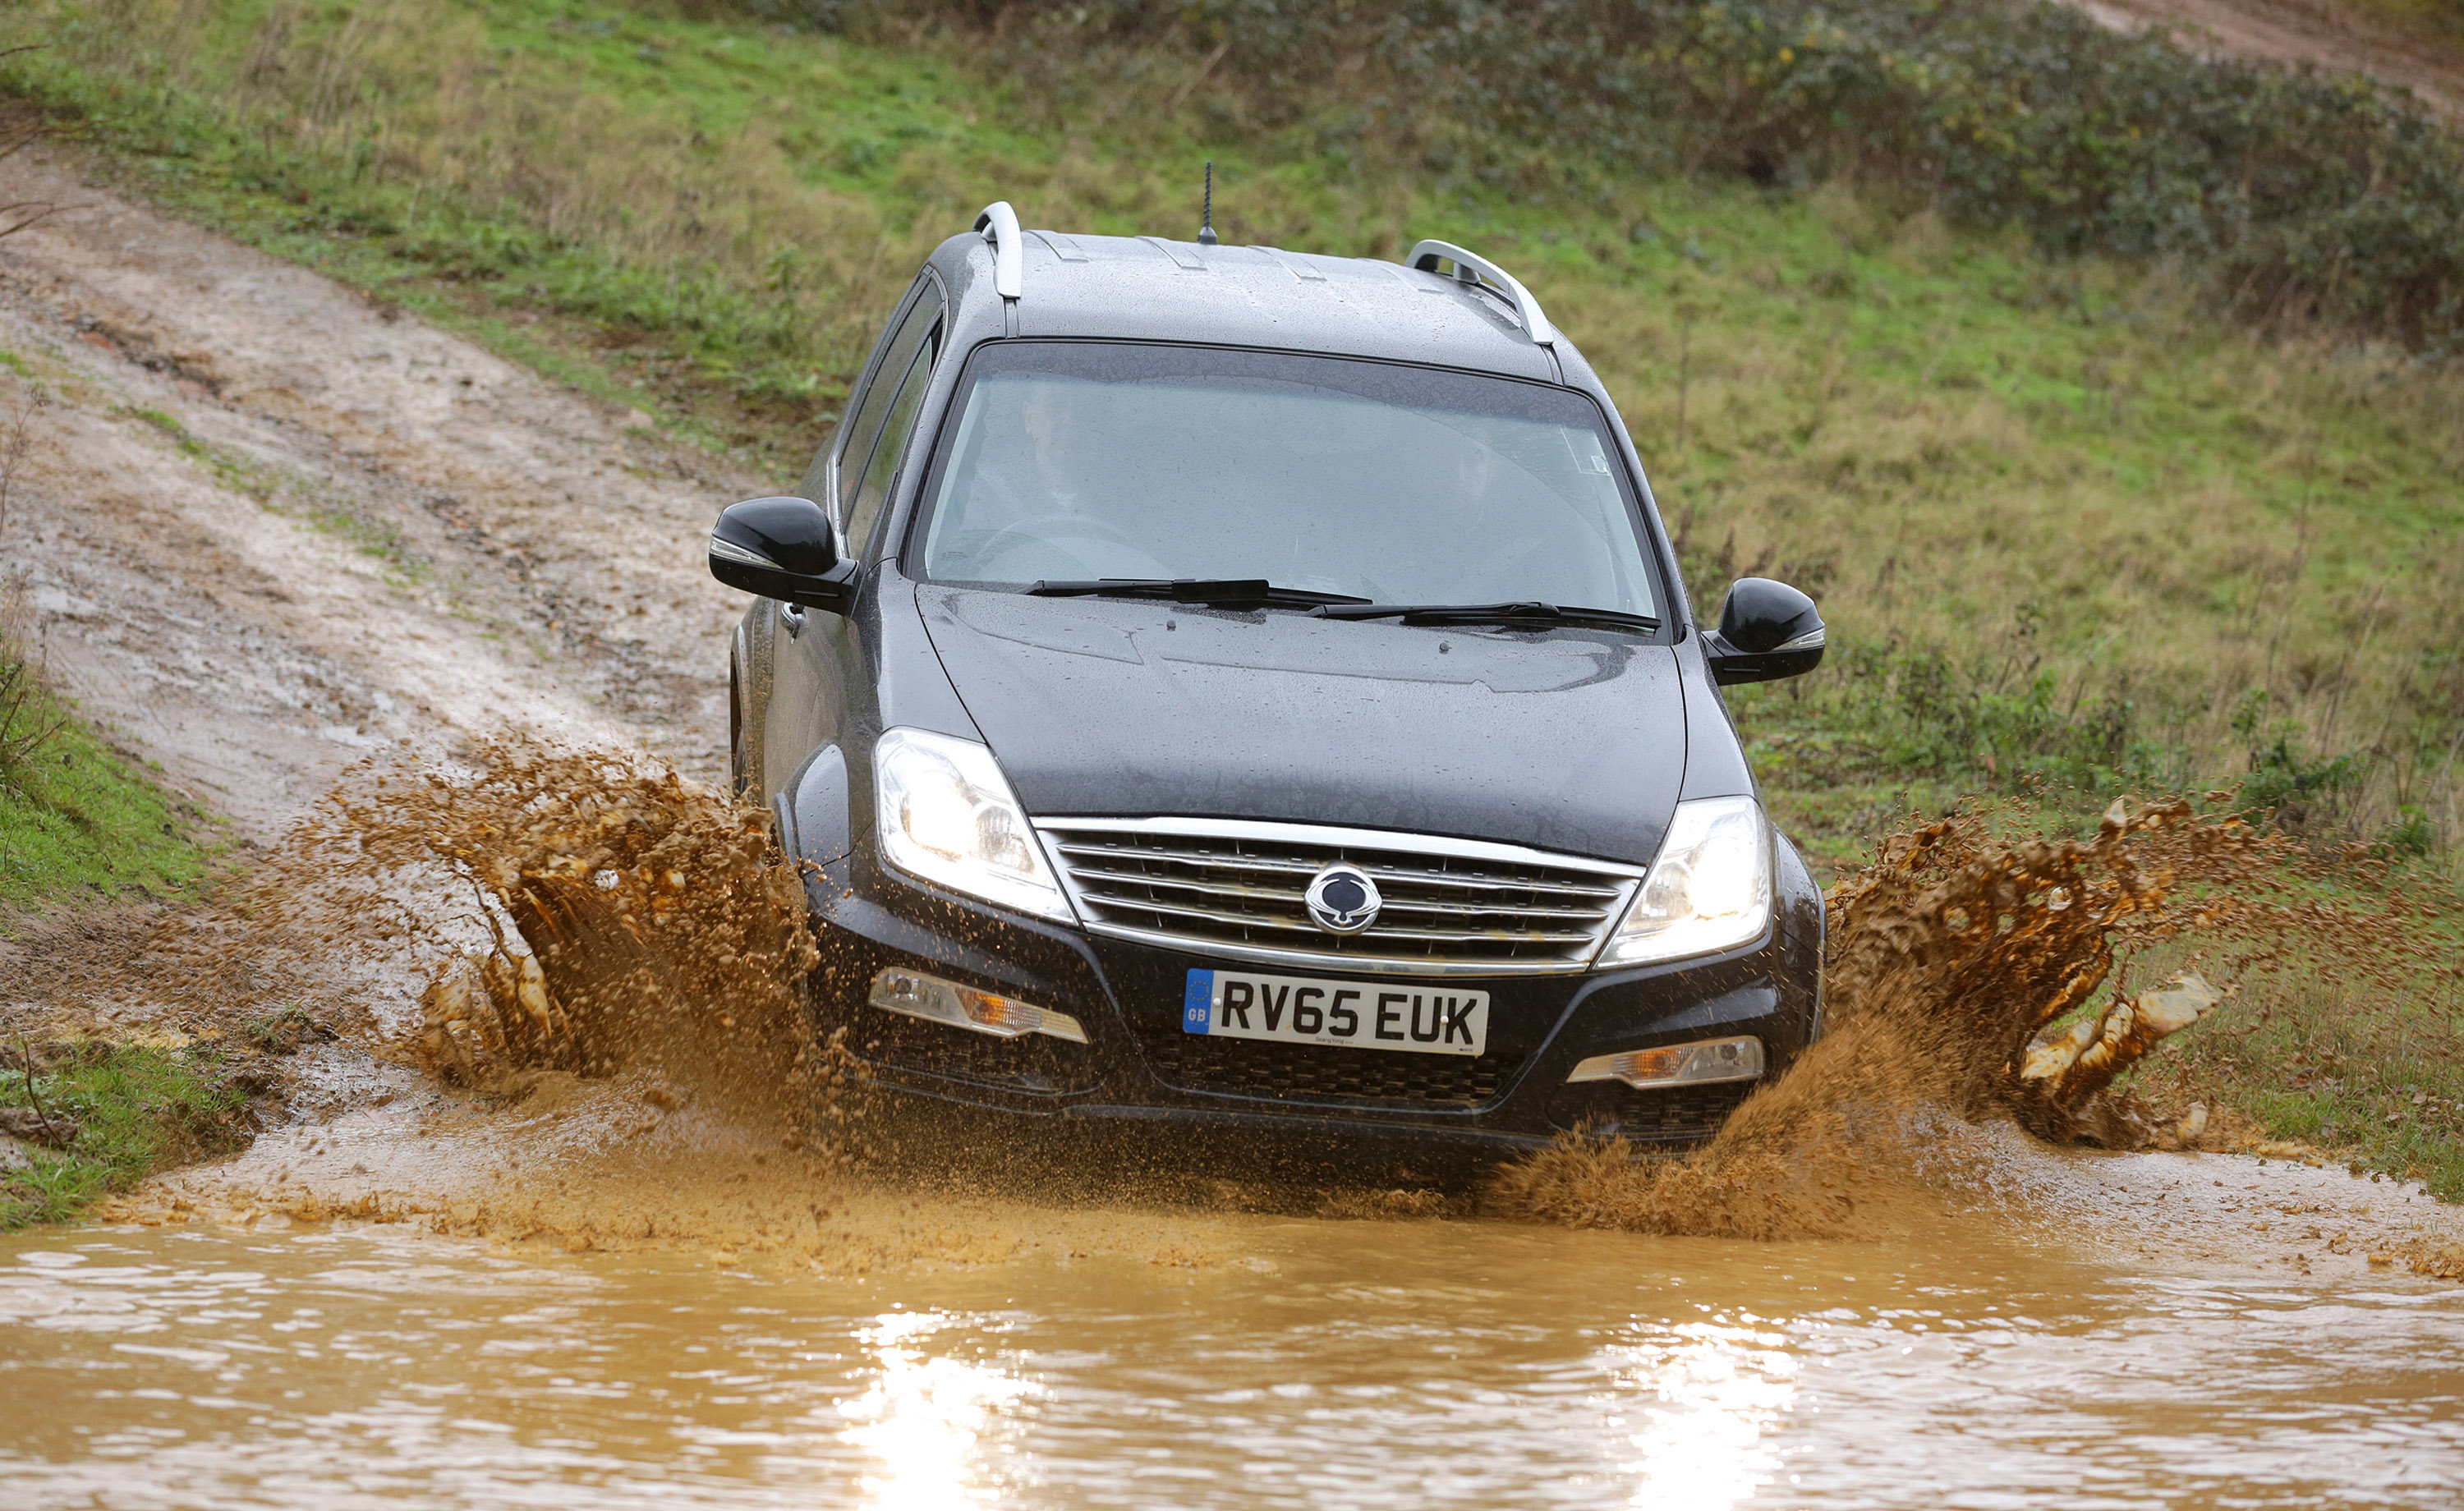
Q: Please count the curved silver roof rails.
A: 2